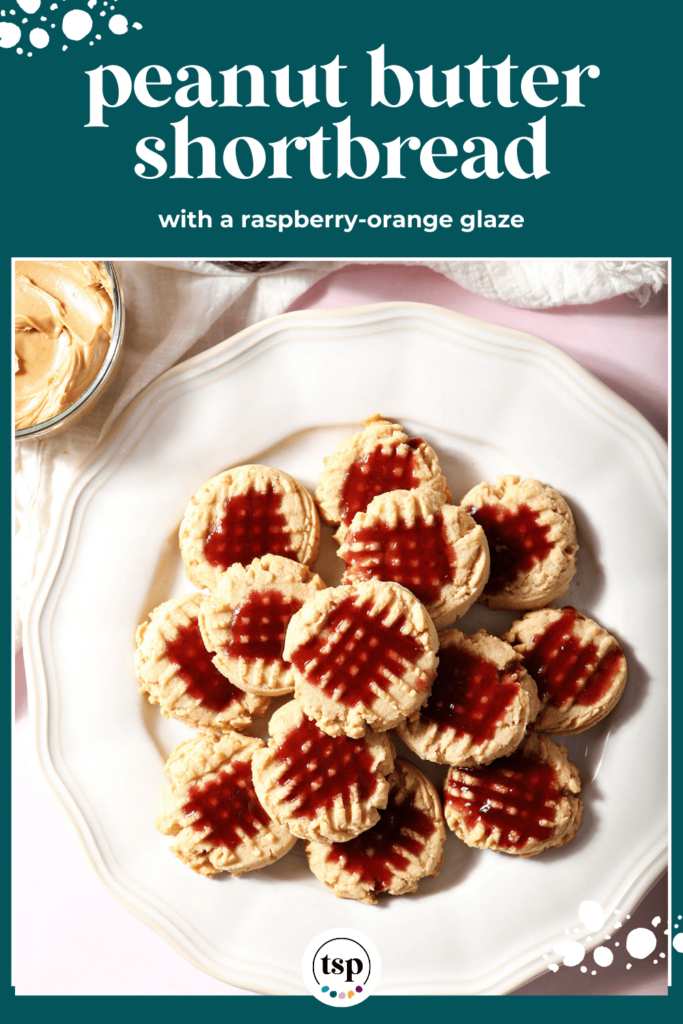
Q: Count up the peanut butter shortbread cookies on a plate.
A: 13